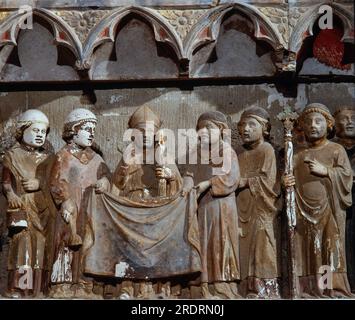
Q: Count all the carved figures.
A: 7